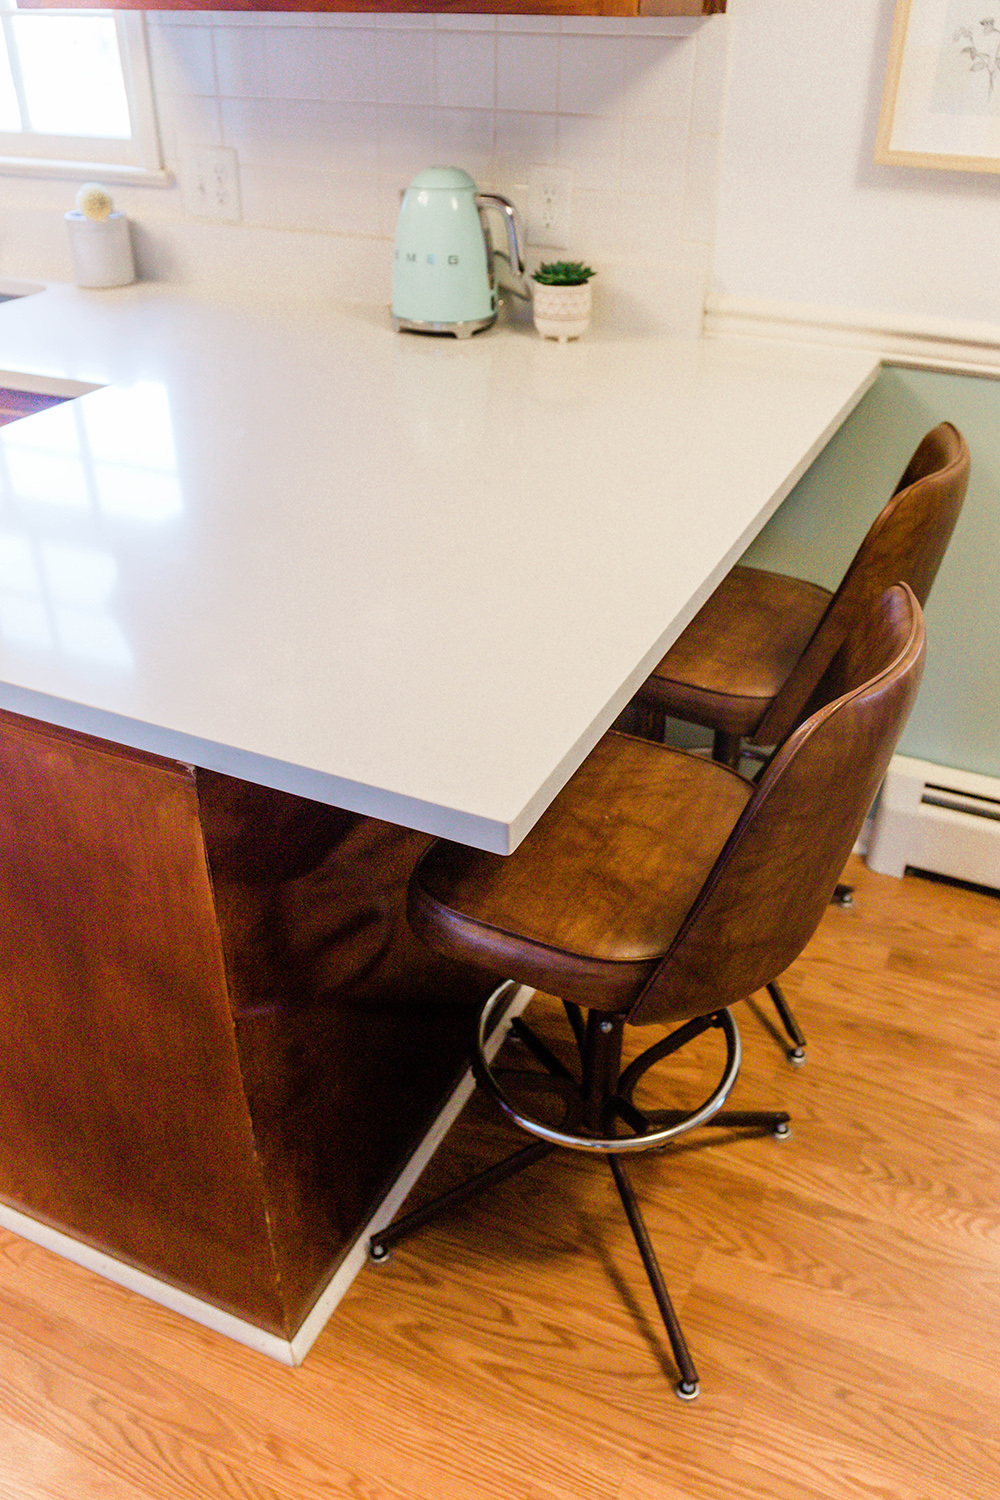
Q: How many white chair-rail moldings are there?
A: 1